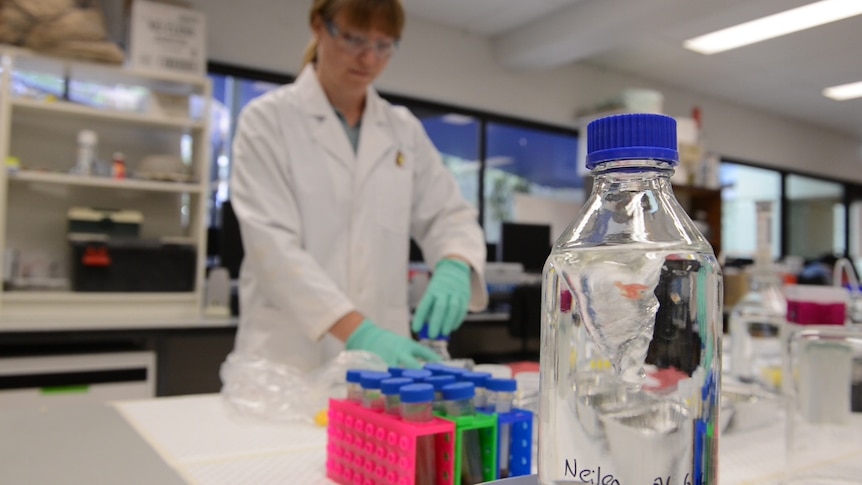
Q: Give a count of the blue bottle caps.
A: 14